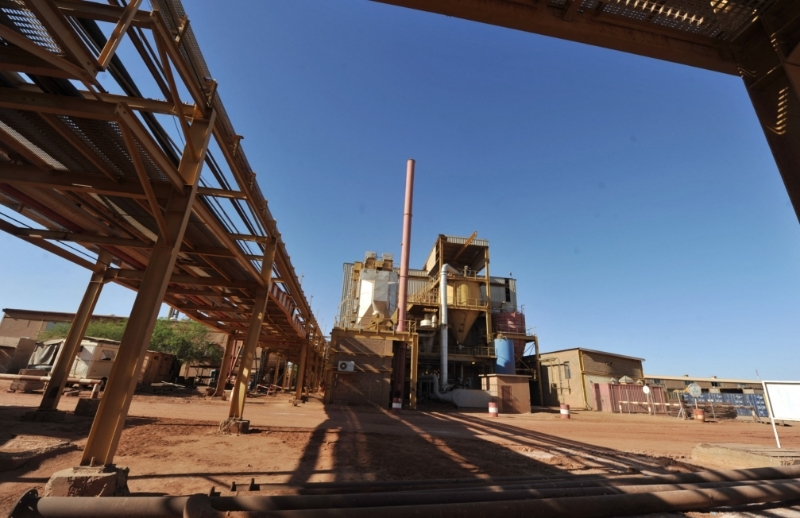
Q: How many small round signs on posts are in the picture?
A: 2